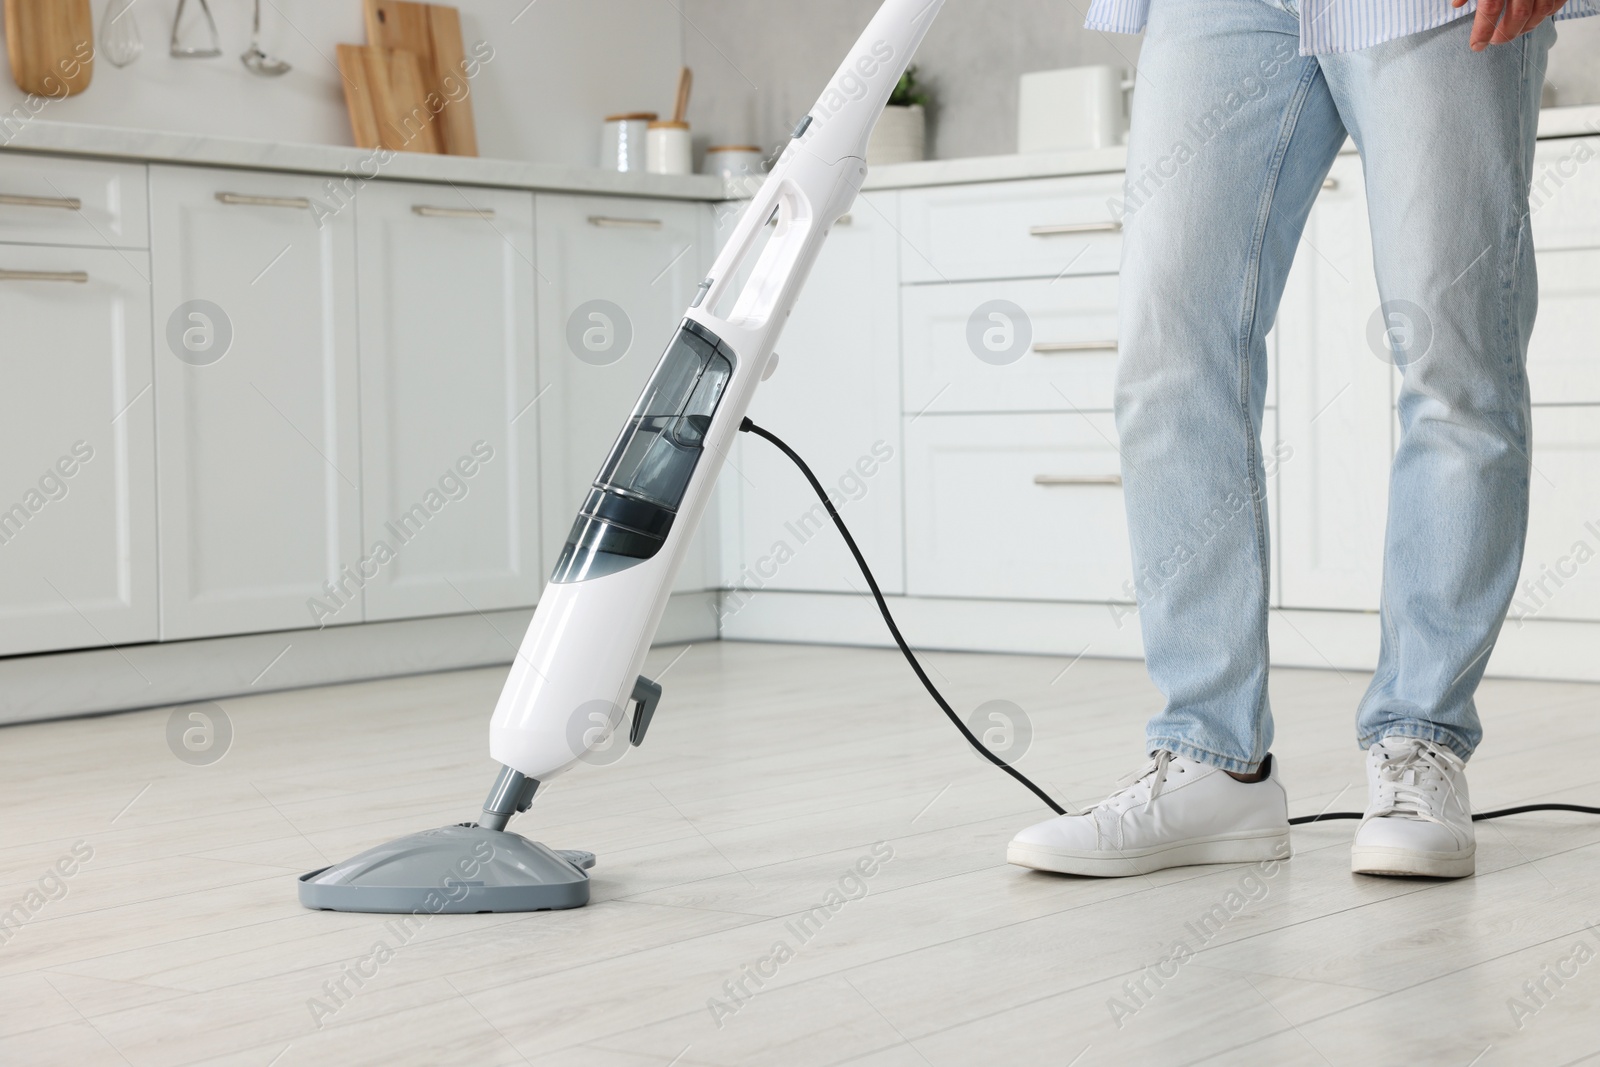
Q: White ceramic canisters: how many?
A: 3